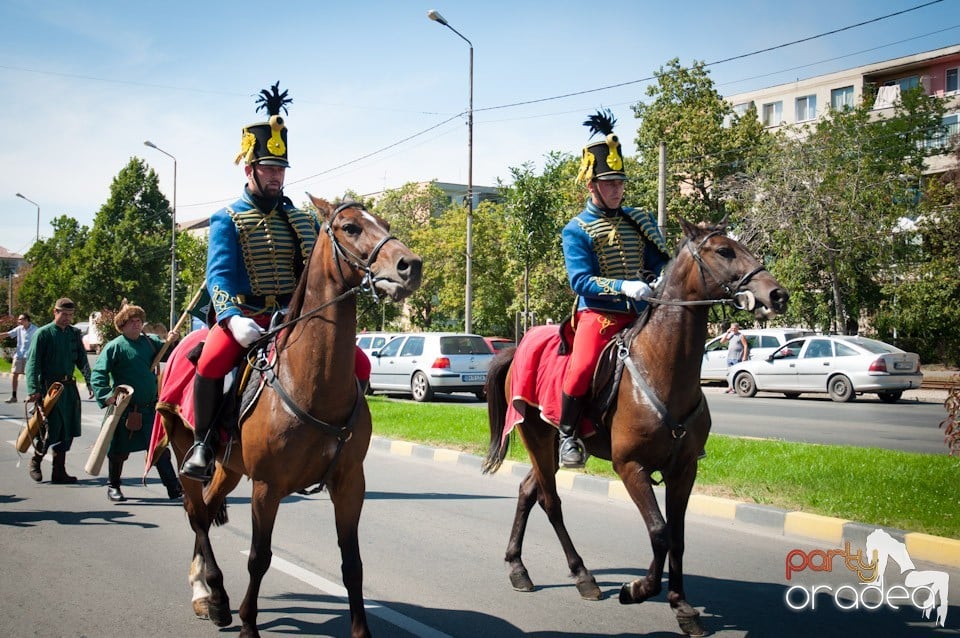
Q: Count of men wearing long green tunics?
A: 2